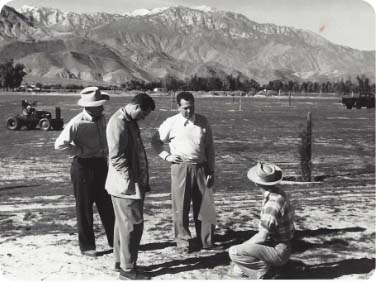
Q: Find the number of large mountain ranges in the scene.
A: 1